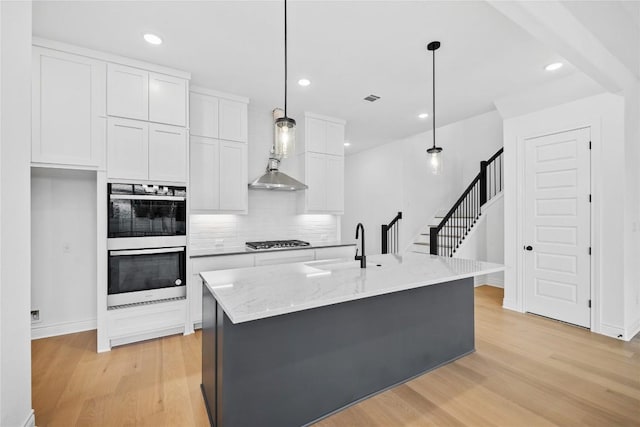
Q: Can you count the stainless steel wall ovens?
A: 2